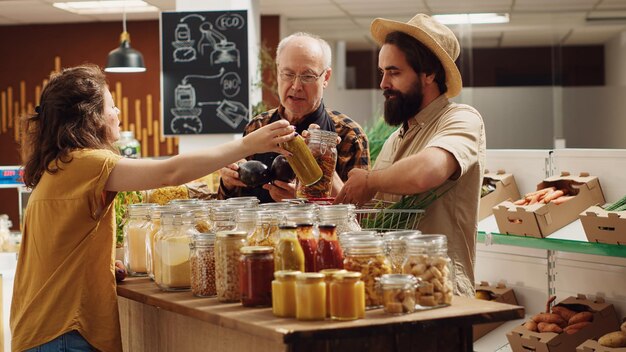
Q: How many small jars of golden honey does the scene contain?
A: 4